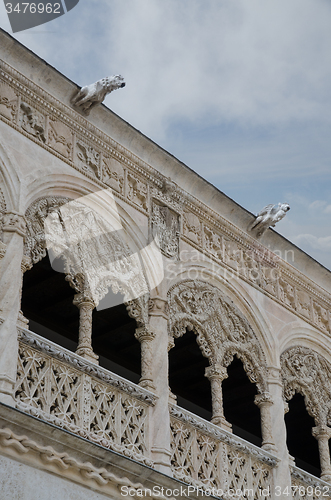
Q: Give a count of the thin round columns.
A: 5